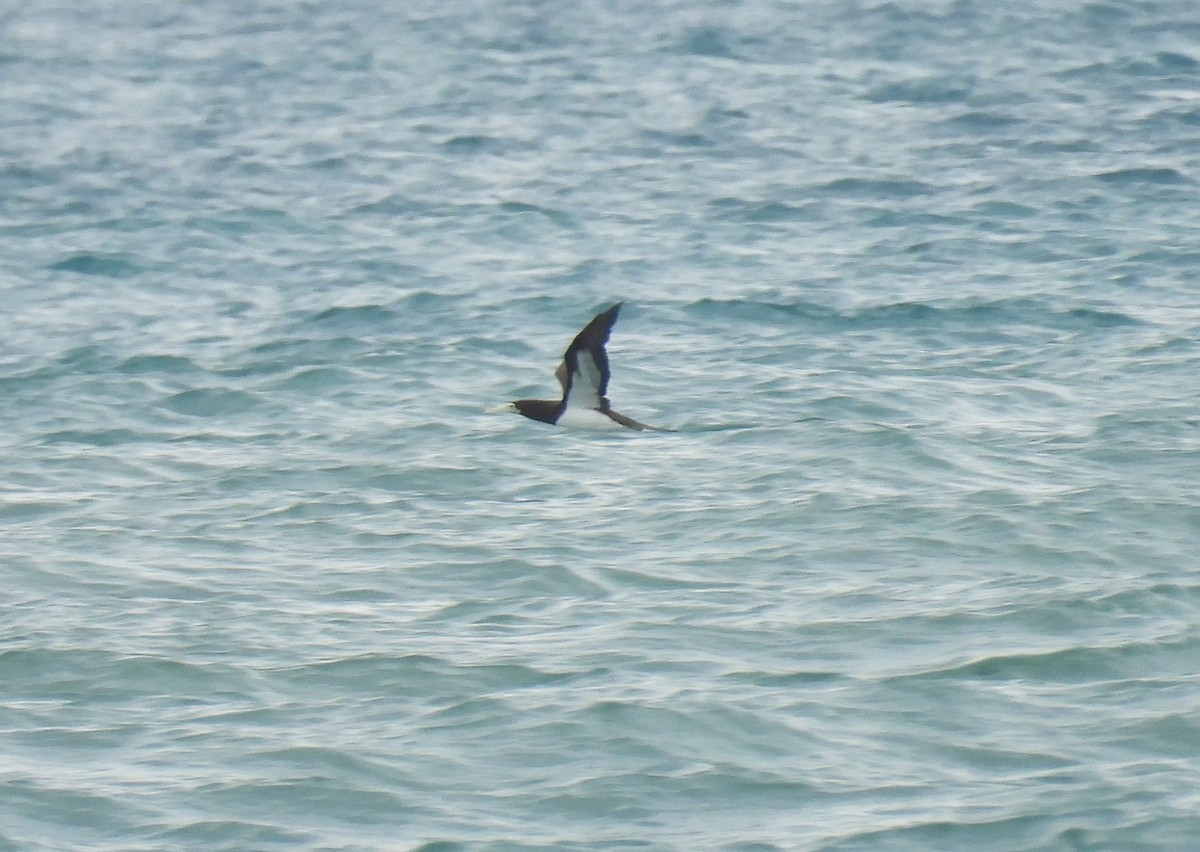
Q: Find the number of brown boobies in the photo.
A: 1